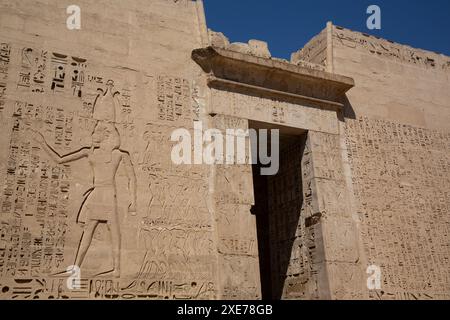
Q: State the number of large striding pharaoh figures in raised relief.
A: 1